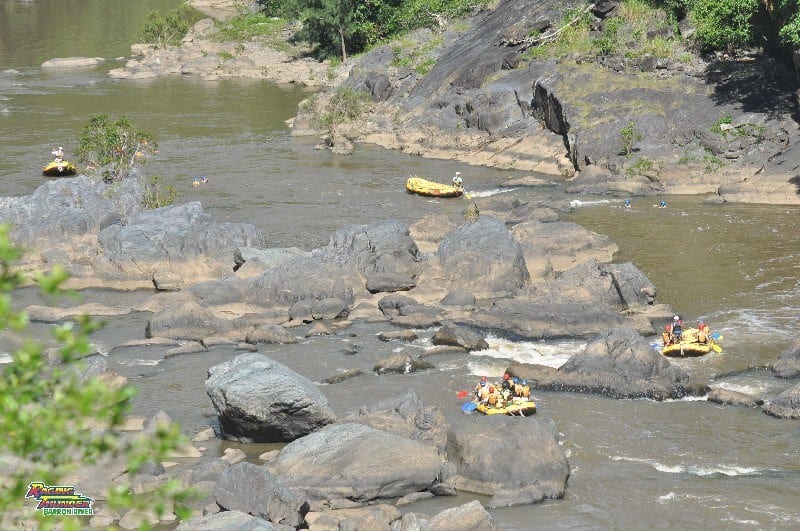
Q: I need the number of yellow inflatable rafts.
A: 4